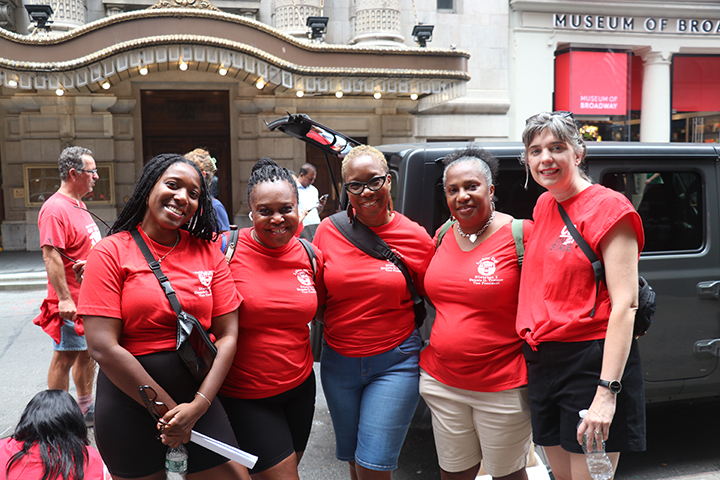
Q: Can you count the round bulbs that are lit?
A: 11